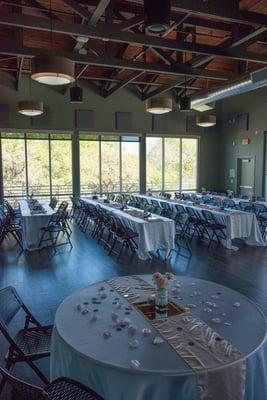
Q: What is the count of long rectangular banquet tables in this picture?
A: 4